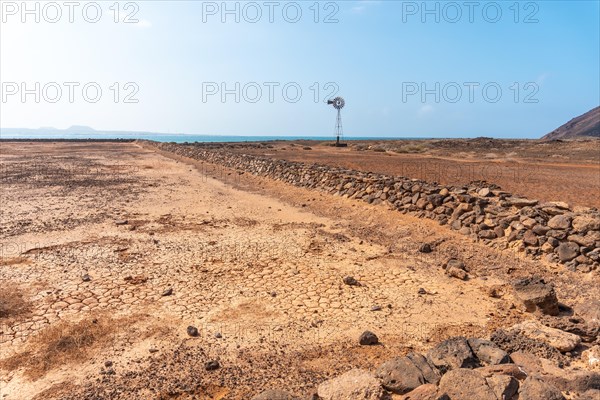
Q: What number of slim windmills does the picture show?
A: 1